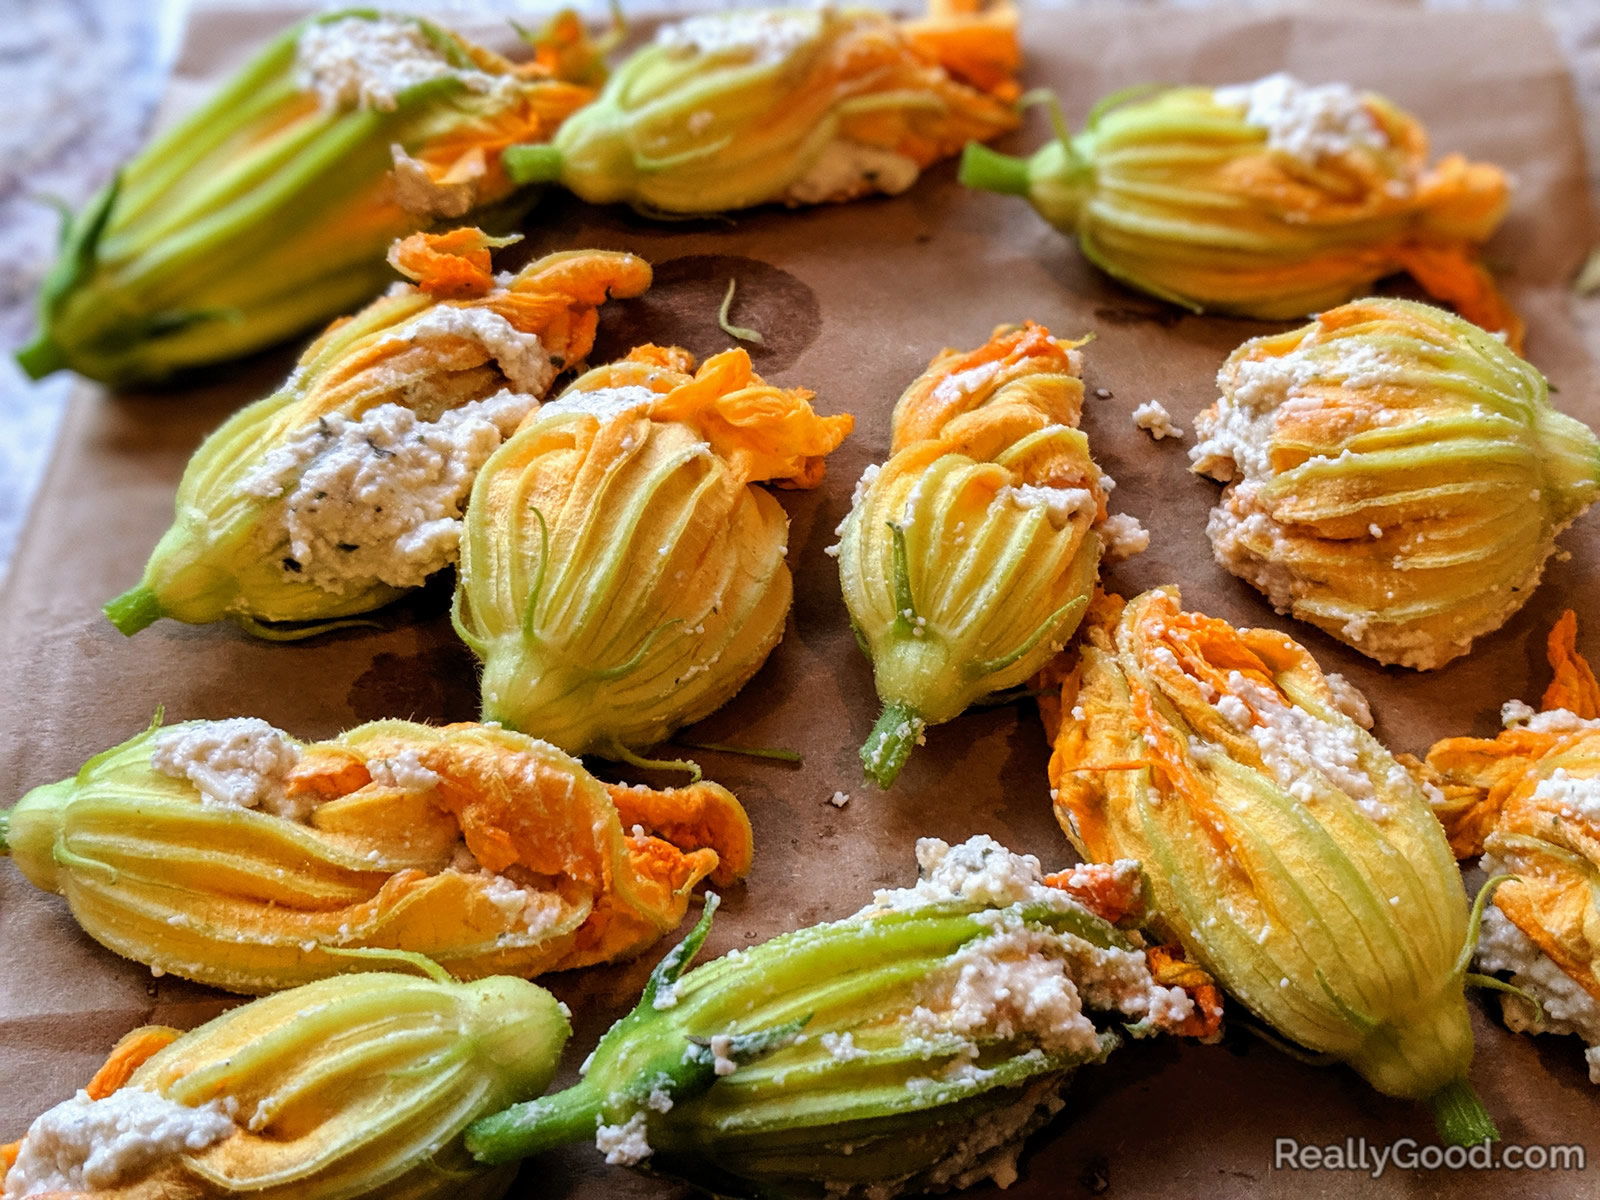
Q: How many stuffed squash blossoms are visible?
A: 12